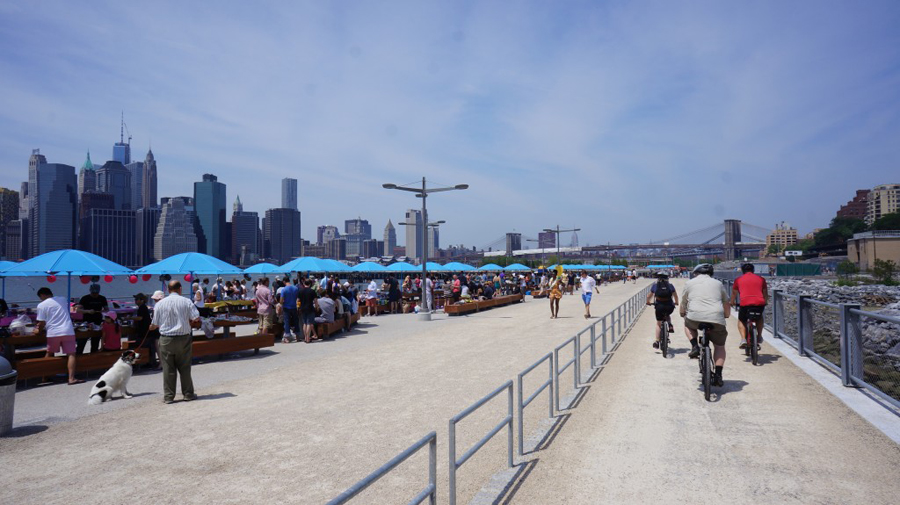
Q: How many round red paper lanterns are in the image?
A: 6